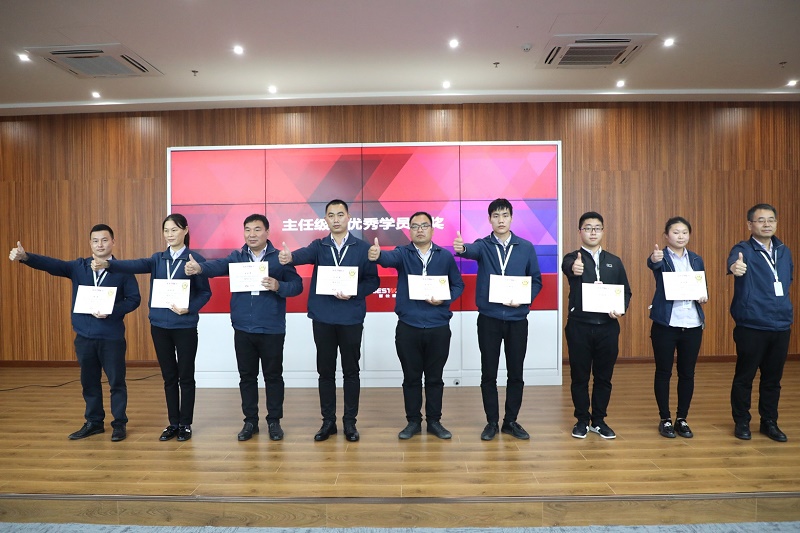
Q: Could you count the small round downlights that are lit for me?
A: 9